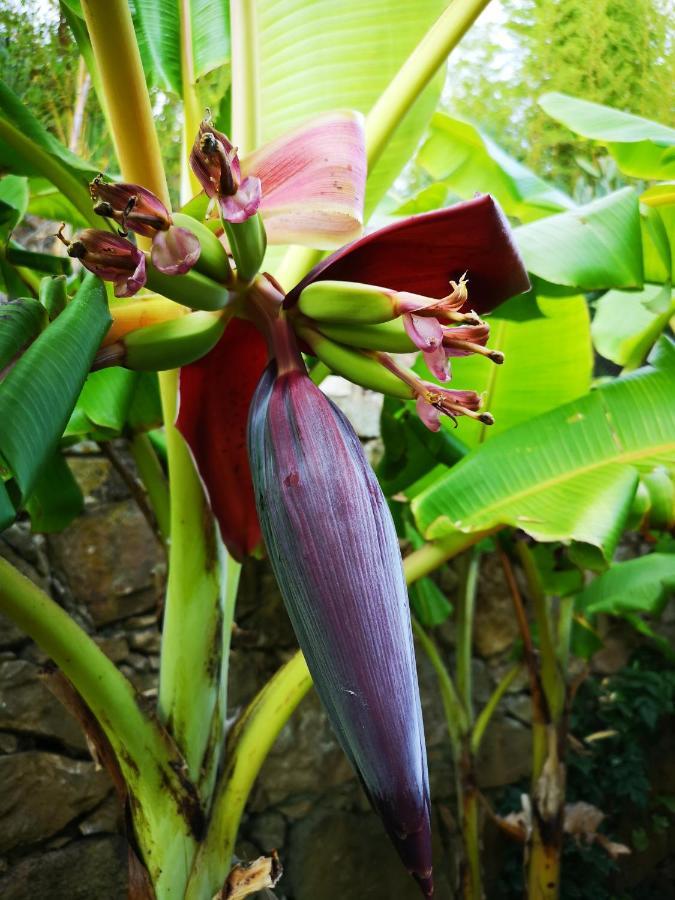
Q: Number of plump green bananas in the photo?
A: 7